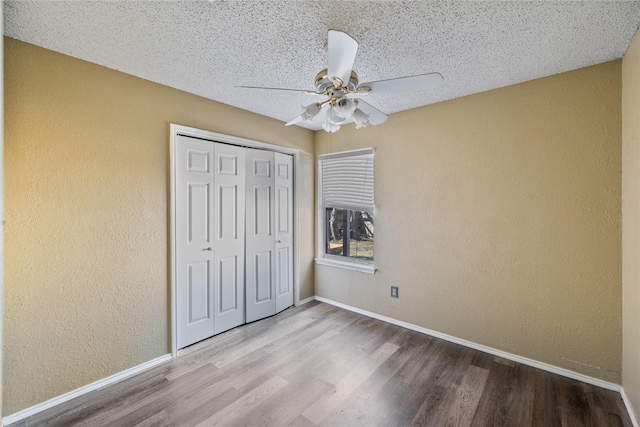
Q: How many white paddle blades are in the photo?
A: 5